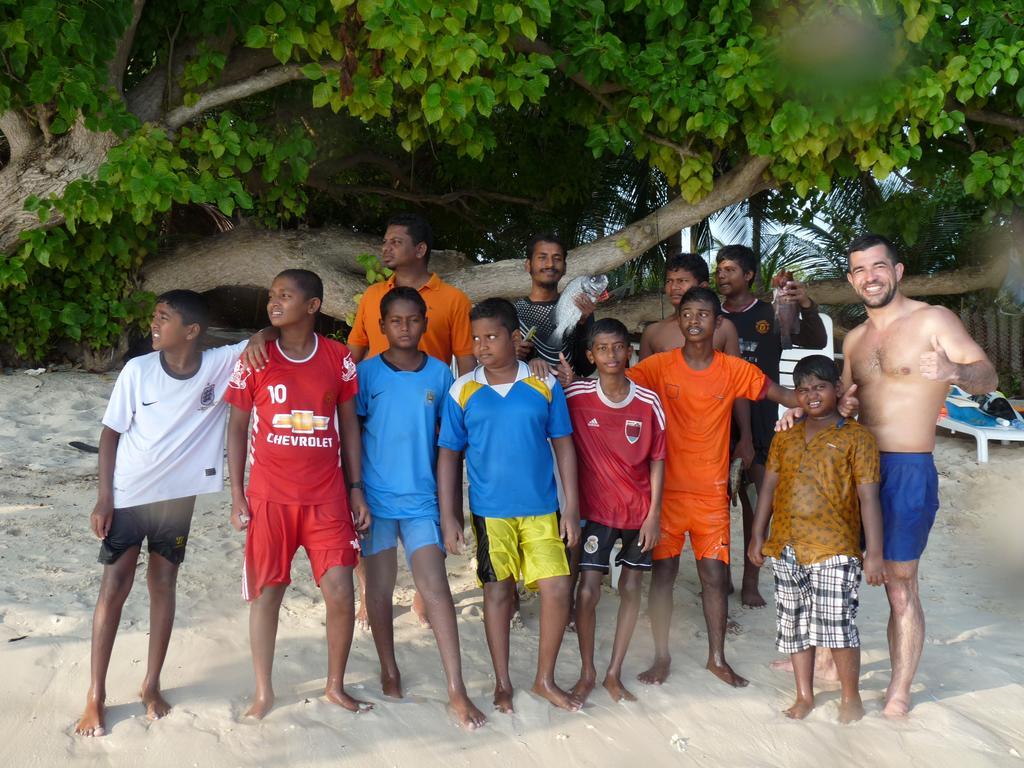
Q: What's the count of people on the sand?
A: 12